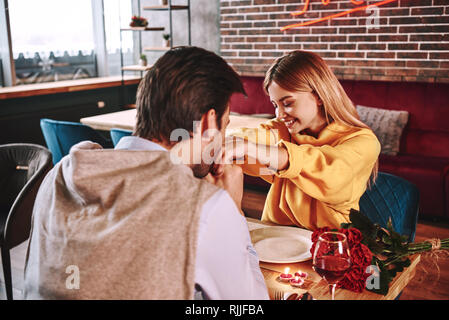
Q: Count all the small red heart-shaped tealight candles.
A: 3